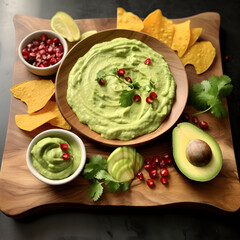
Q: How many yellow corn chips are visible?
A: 8